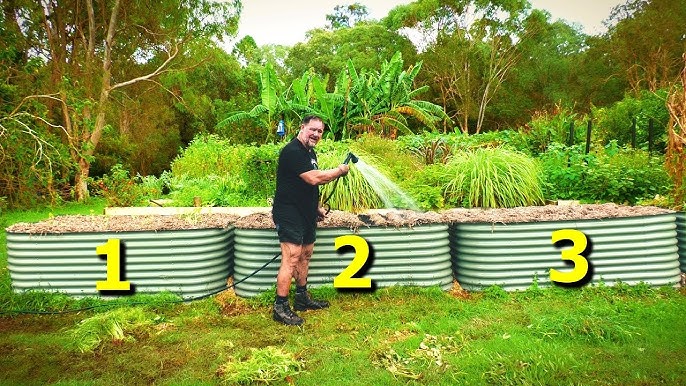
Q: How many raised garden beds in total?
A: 3